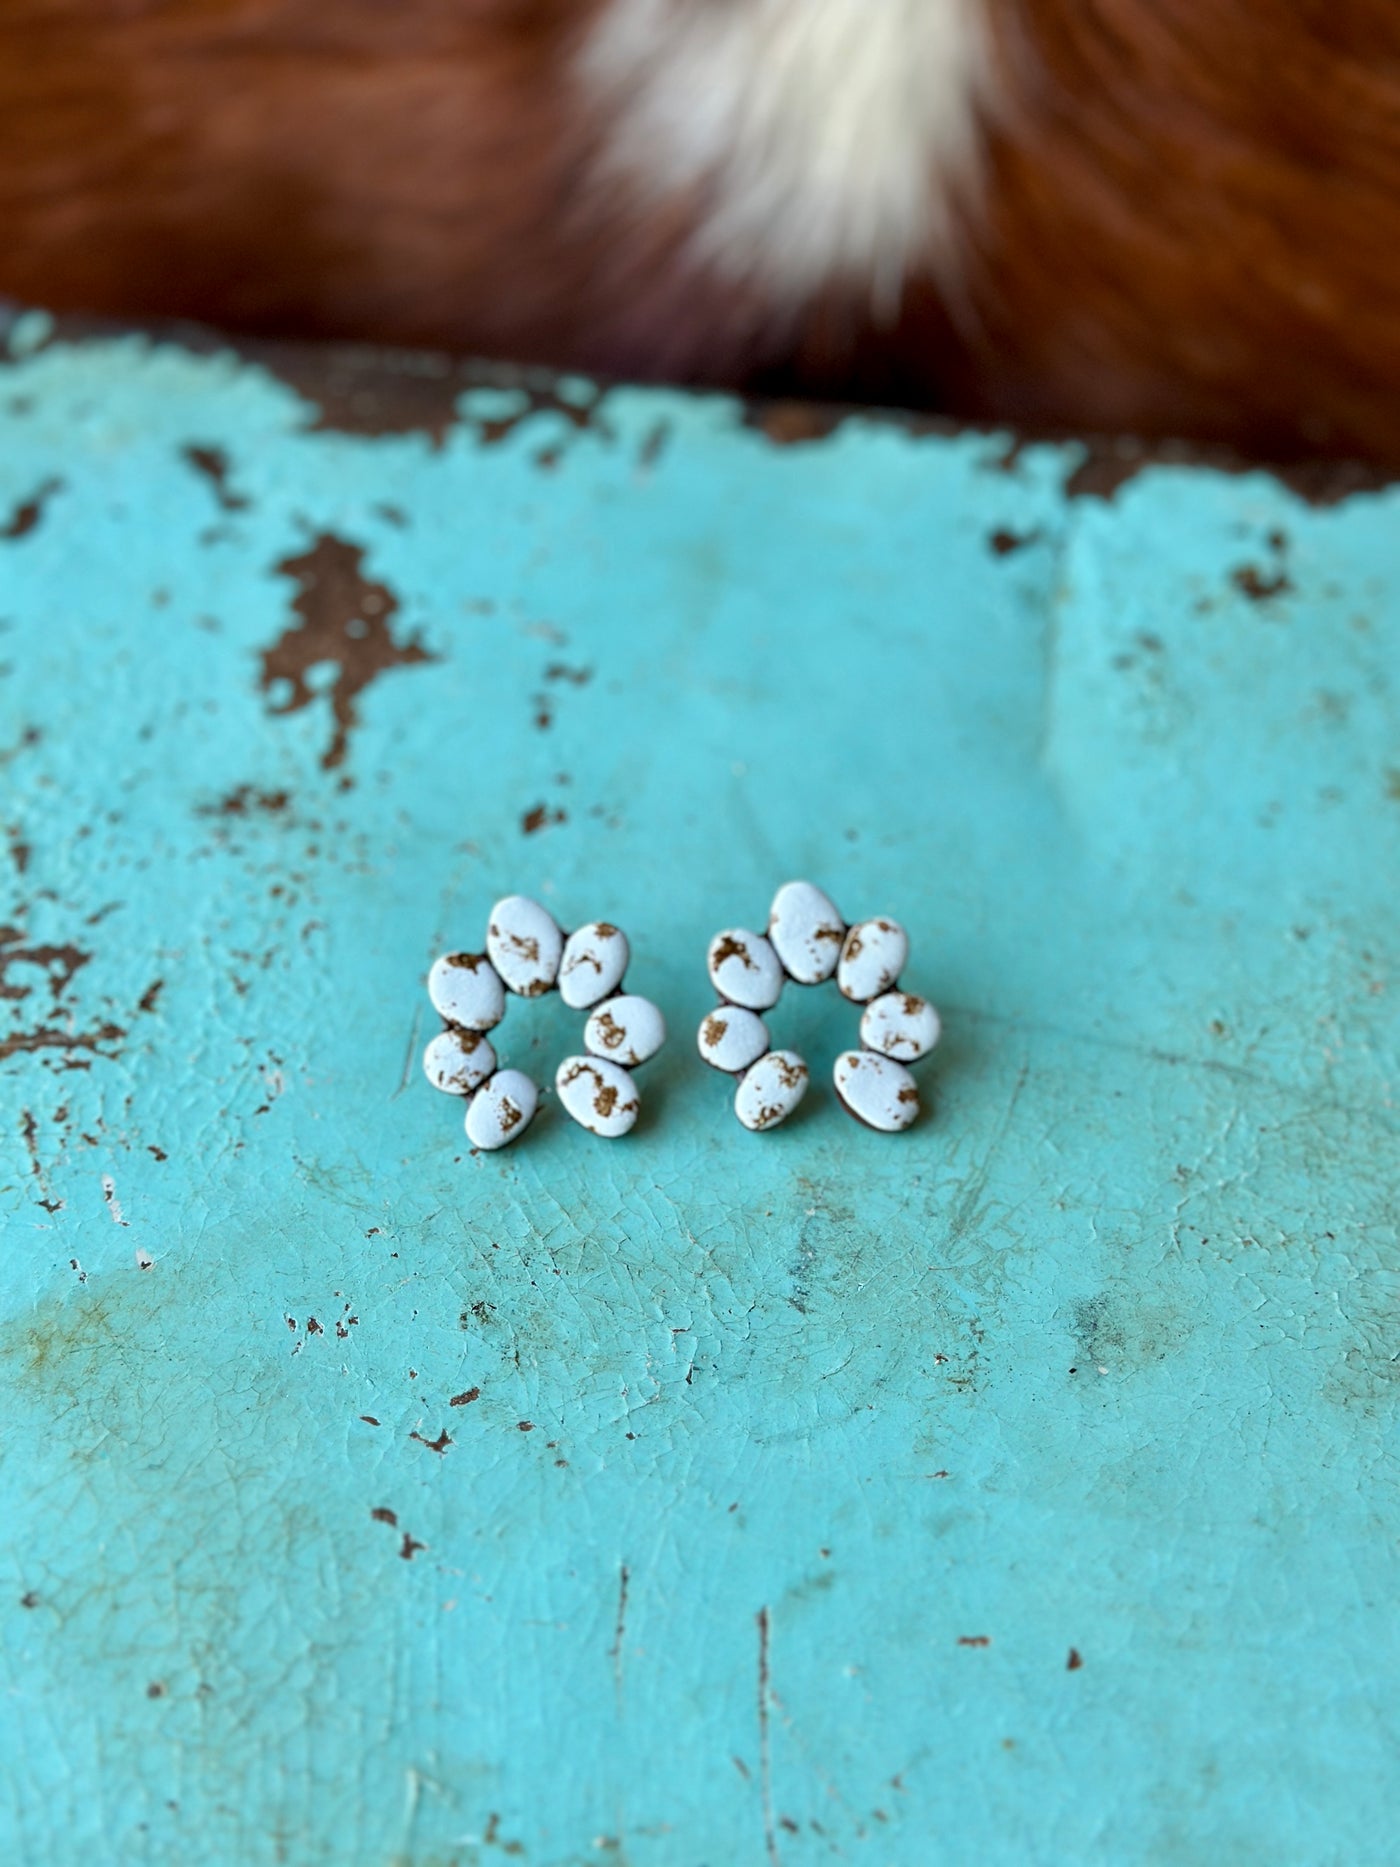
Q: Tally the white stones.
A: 14